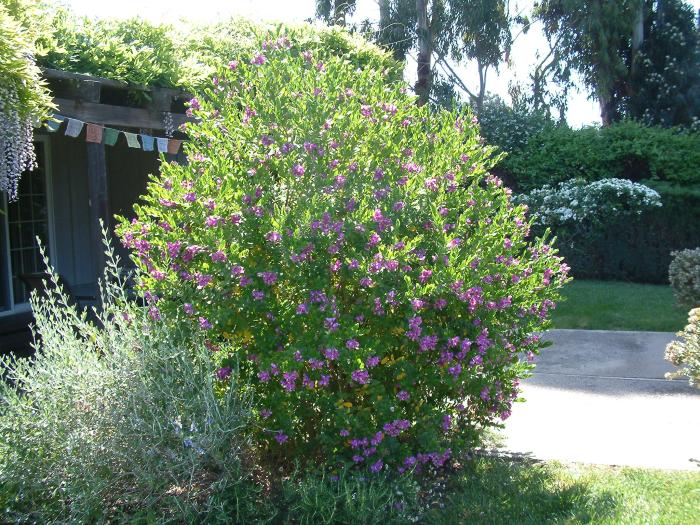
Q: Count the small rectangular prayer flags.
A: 8